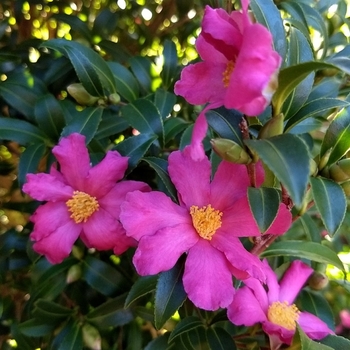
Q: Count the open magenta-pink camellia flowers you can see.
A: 4